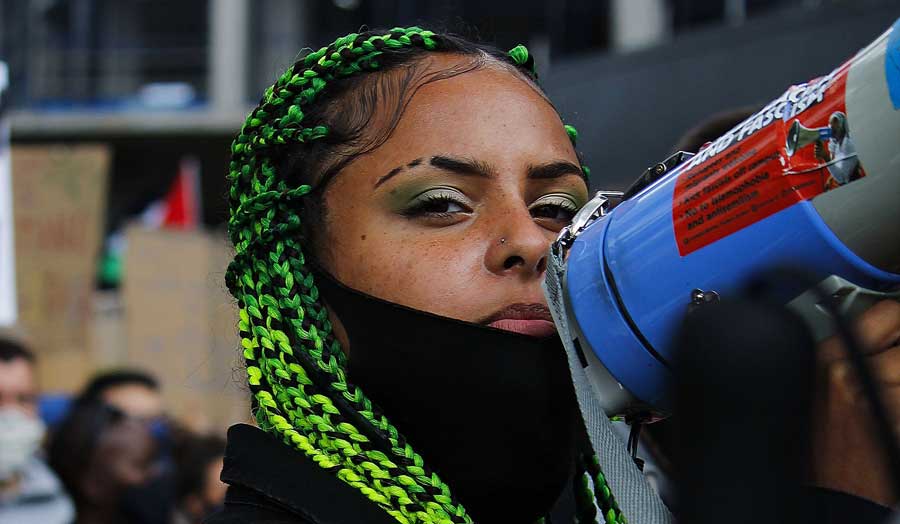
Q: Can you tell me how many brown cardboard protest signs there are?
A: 2